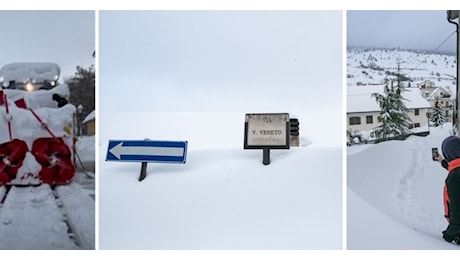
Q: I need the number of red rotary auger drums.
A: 2